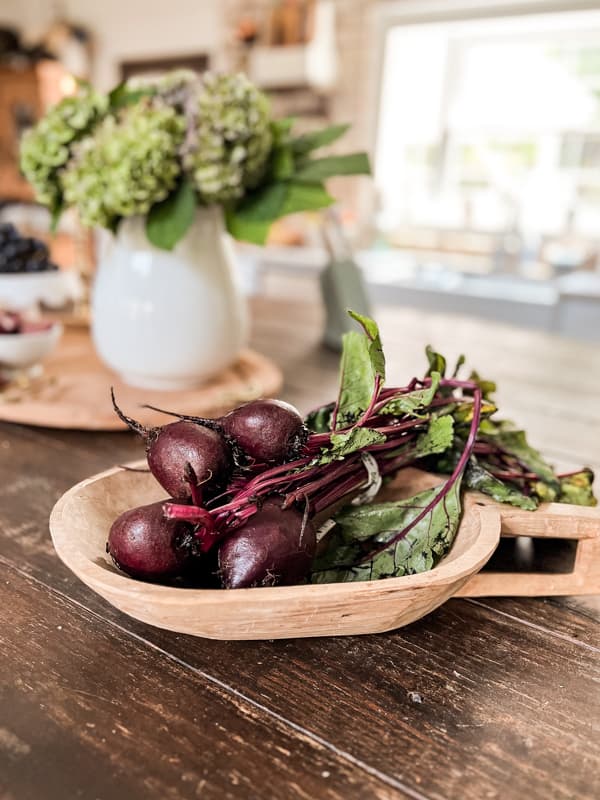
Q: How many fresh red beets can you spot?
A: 4